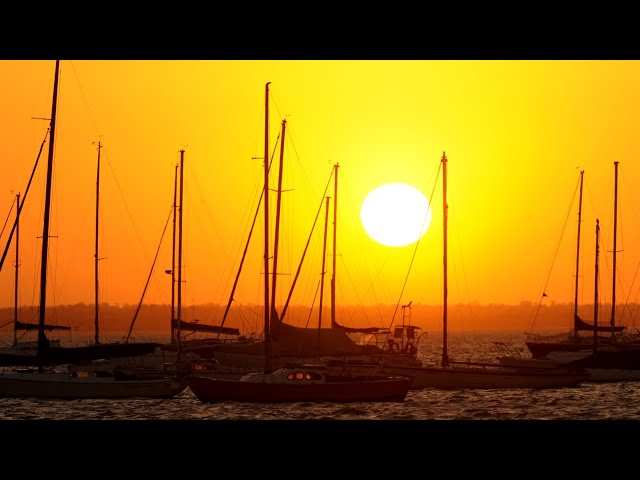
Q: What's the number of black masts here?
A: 13